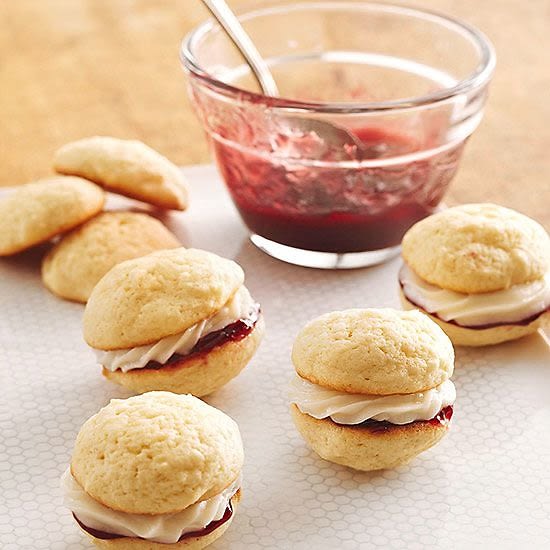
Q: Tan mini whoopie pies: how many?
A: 4